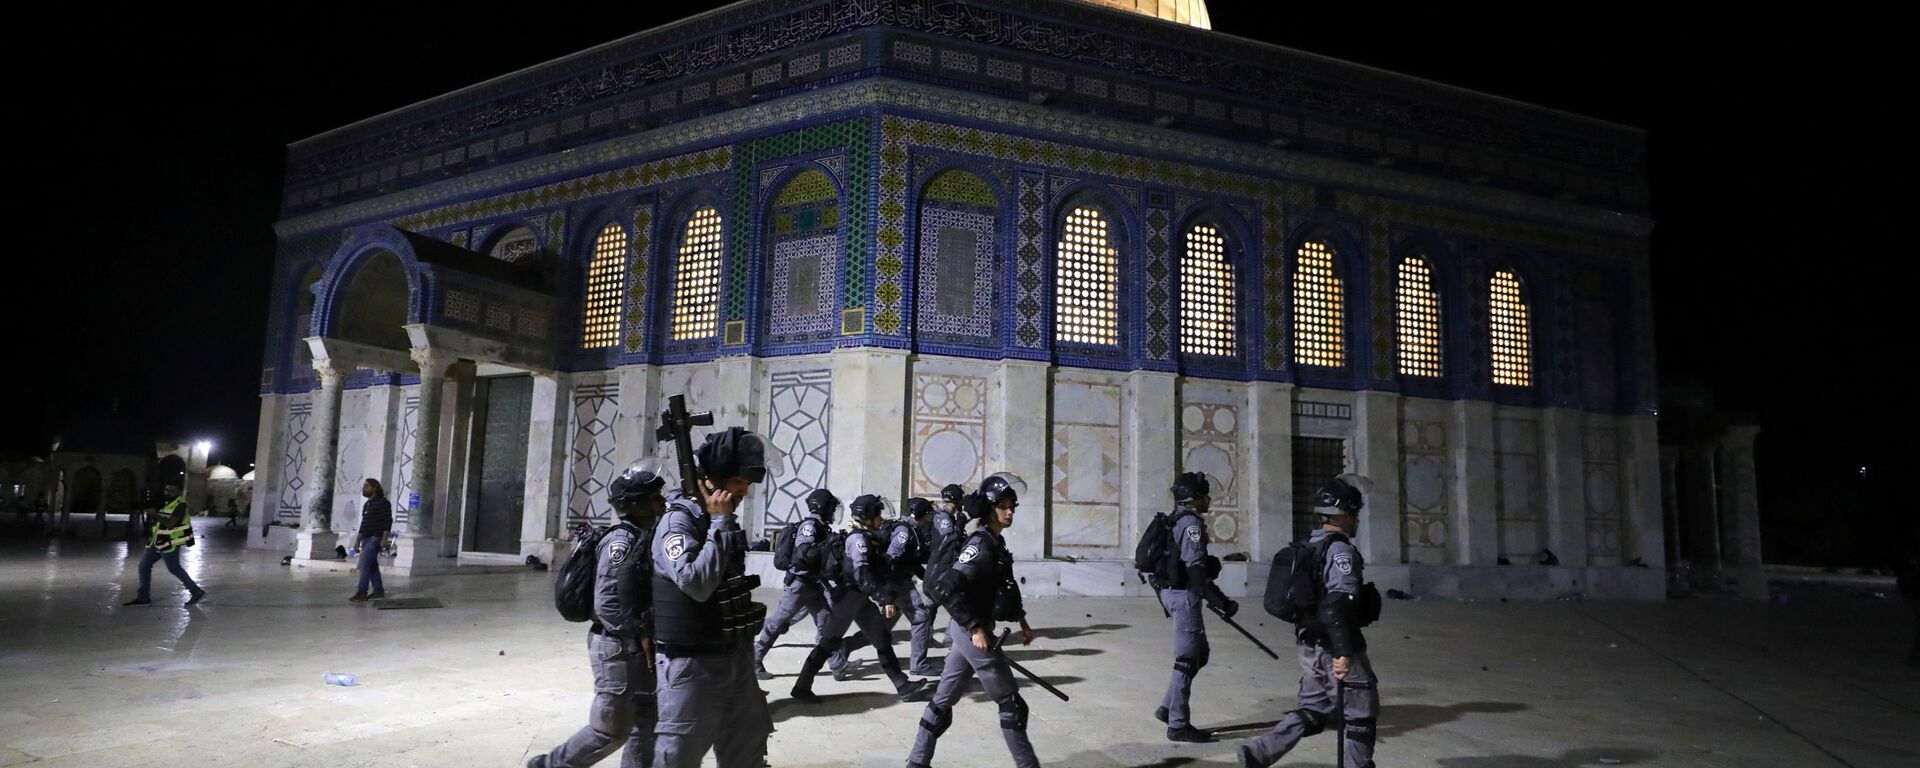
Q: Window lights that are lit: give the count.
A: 7